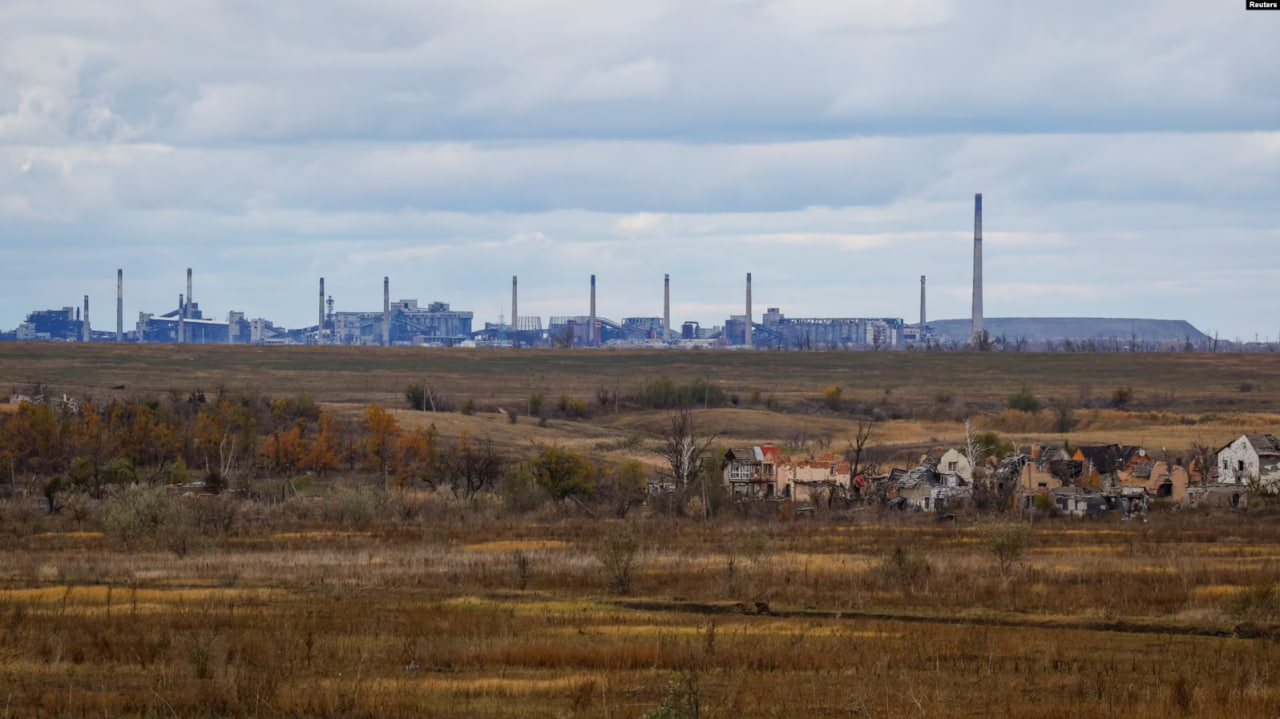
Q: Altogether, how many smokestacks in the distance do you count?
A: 12